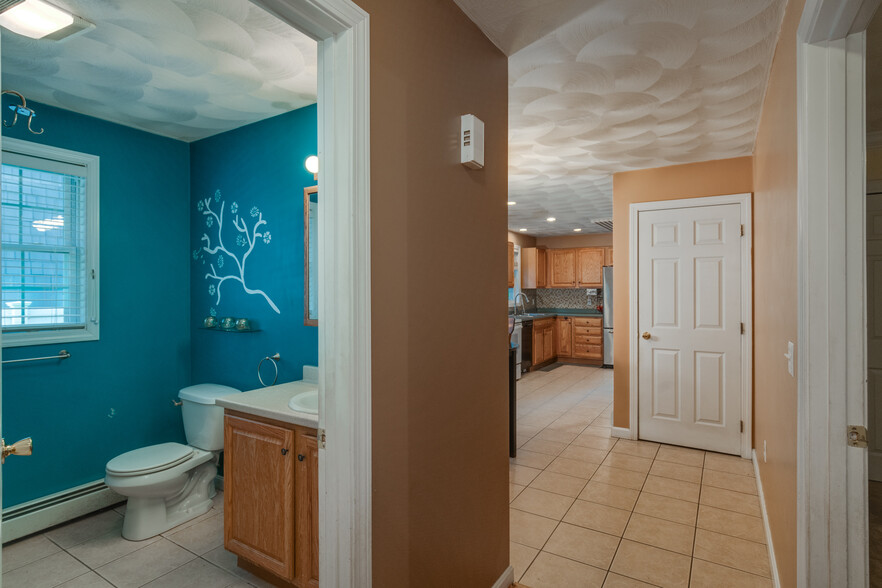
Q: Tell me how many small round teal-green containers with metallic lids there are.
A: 3